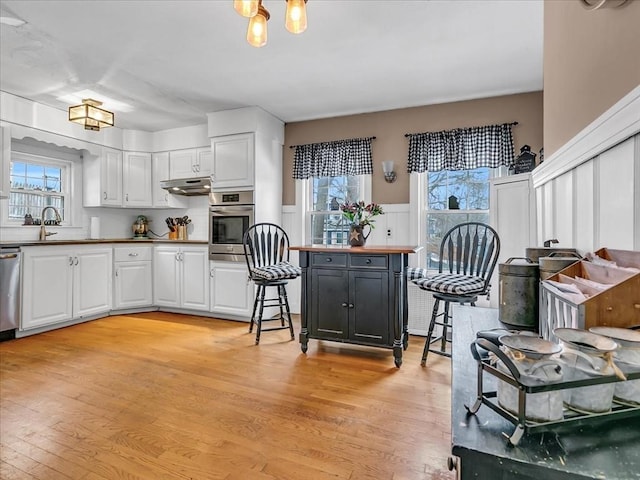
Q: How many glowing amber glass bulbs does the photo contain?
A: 3